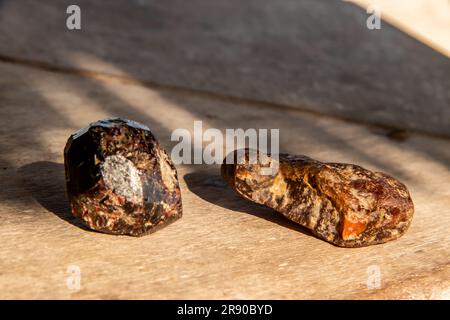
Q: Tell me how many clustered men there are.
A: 0